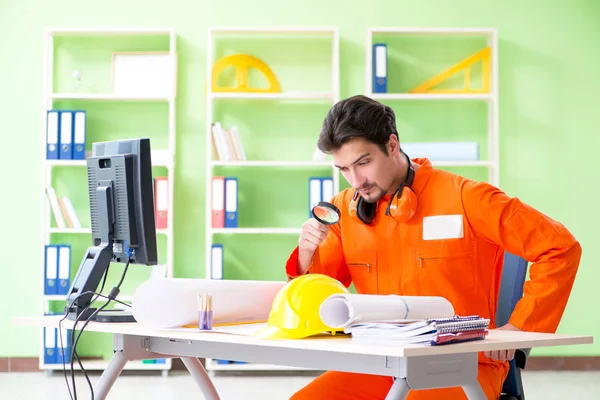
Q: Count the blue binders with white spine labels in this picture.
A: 12